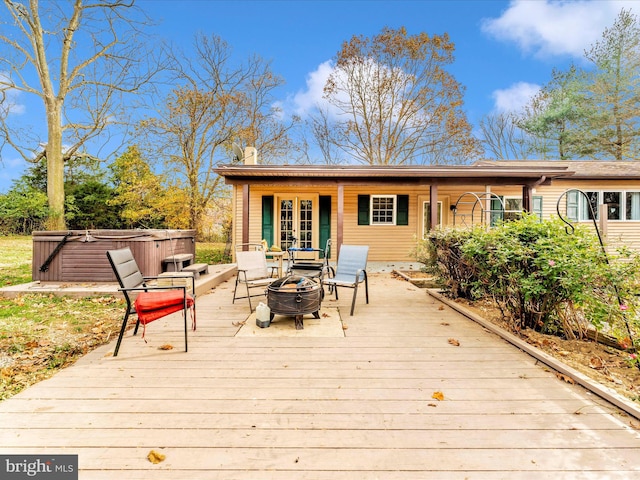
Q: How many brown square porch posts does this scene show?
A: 4